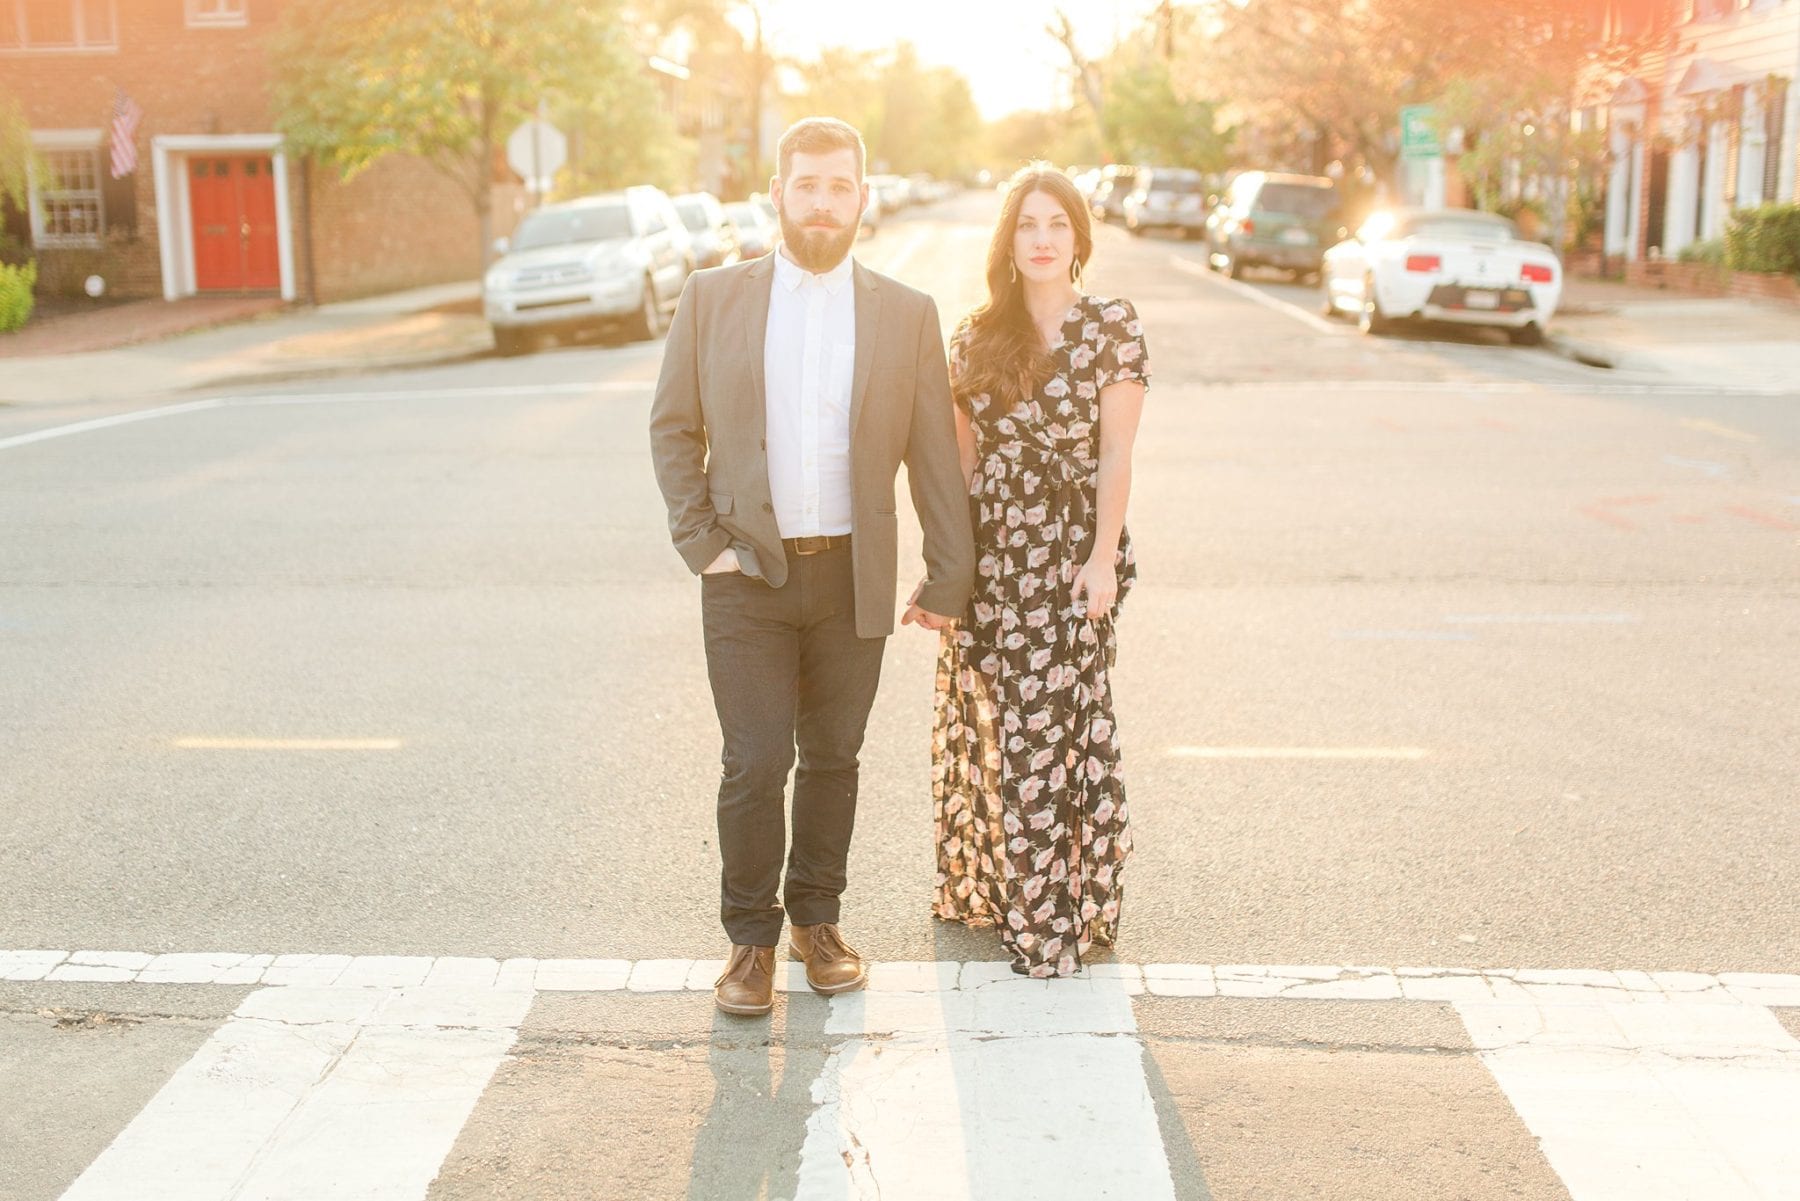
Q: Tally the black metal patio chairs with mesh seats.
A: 0